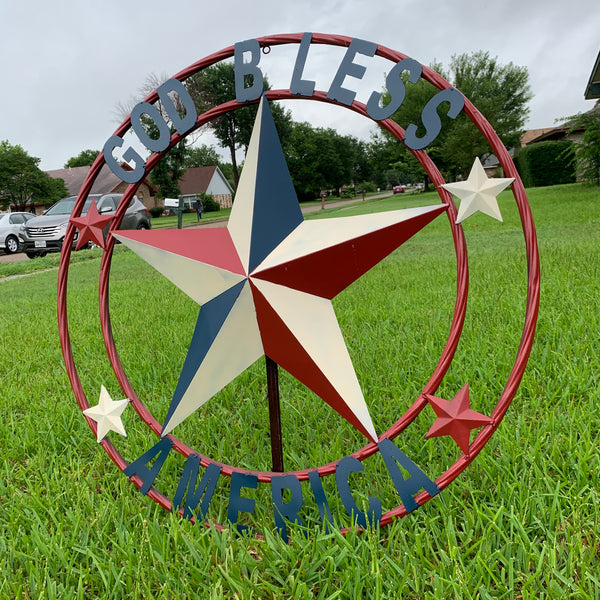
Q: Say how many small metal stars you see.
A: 4